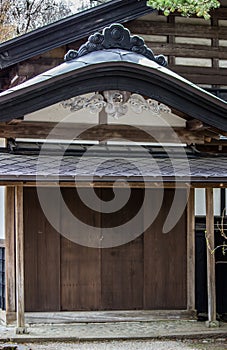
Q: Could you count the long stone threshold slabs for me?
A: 1